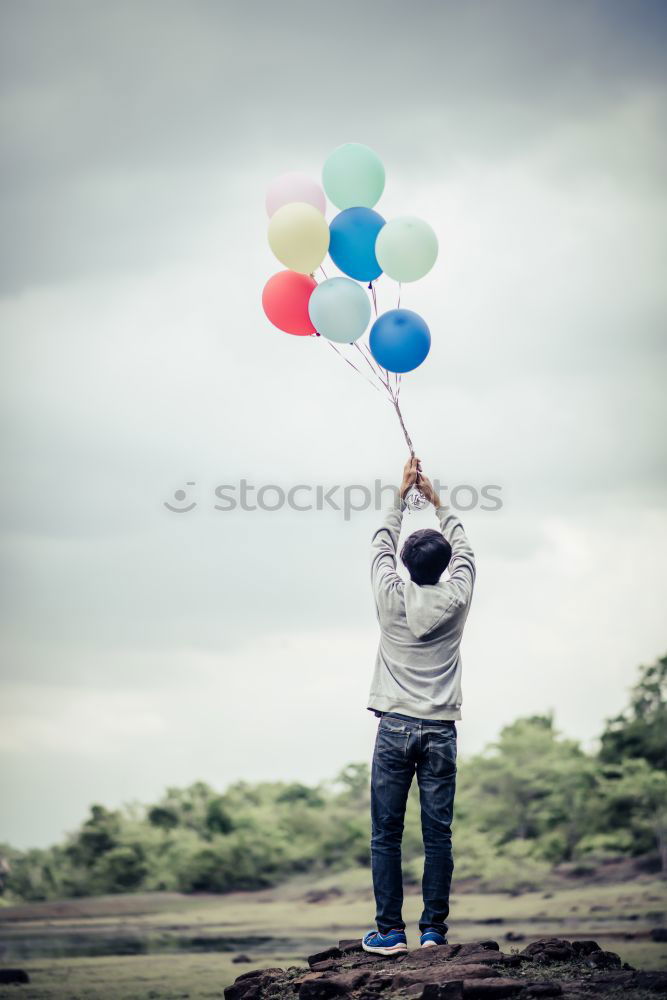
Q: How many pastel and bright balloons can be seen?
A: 8